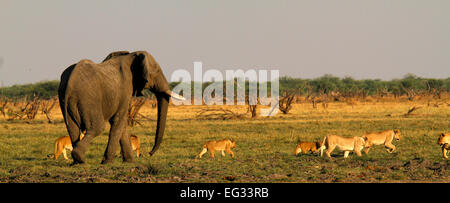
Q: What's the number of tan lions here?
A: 7